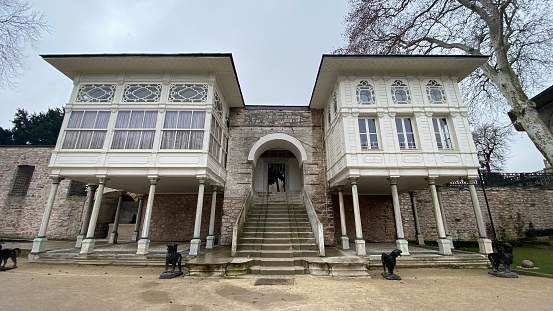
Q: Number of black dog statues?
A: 4